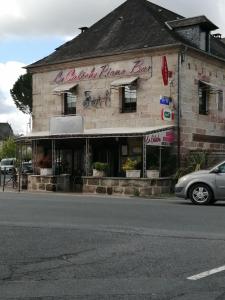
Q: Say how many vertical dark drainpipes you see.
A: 1